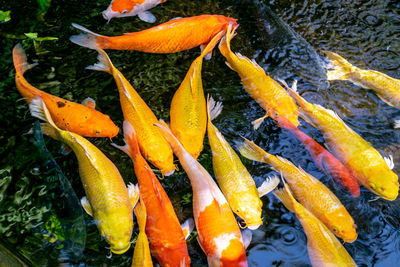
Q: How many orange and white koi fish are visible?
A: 2